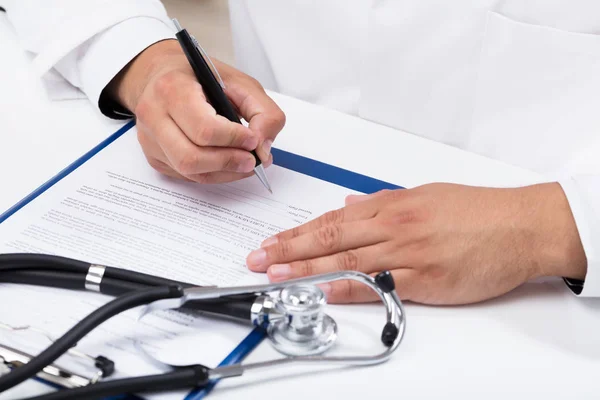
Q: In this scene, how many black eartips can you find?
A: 2